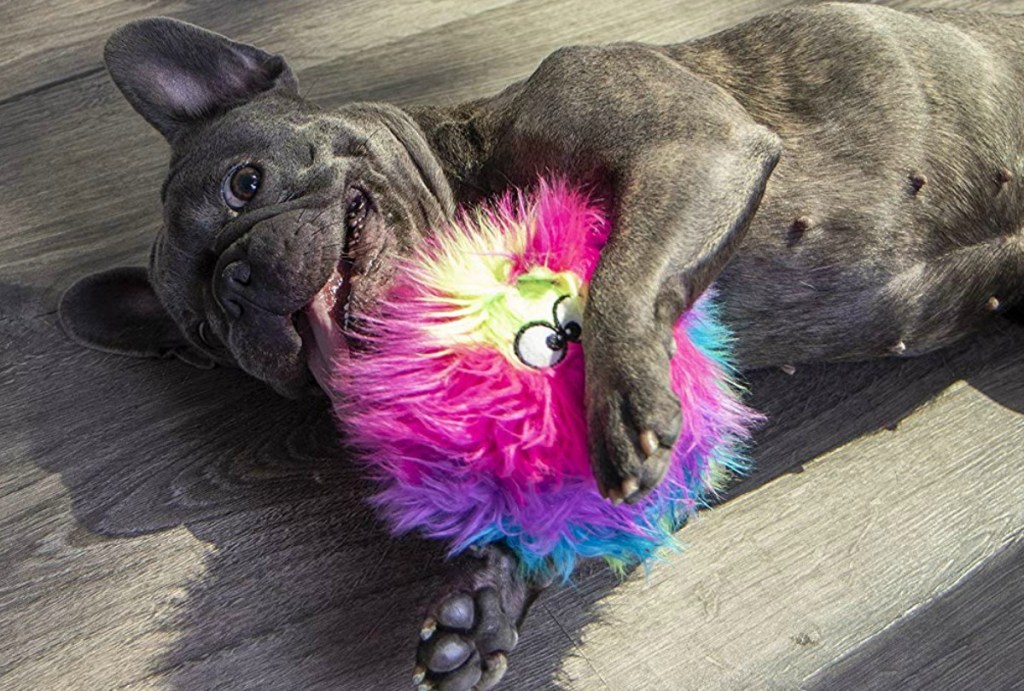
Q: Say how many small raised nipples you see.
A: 6